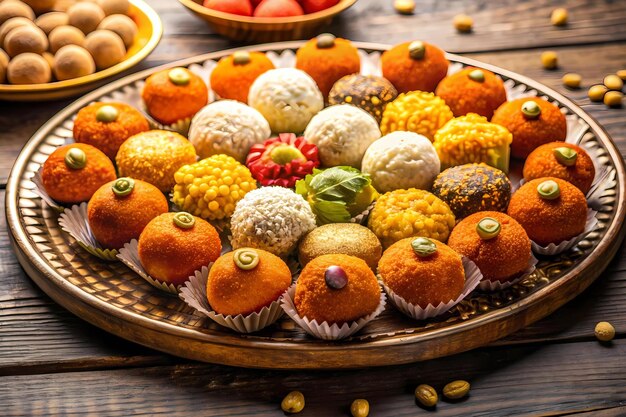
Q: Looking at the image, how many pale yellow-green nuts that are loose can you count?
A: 14